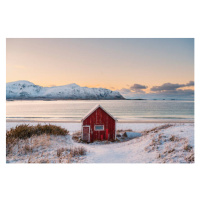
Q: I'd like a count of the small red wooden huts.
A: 1